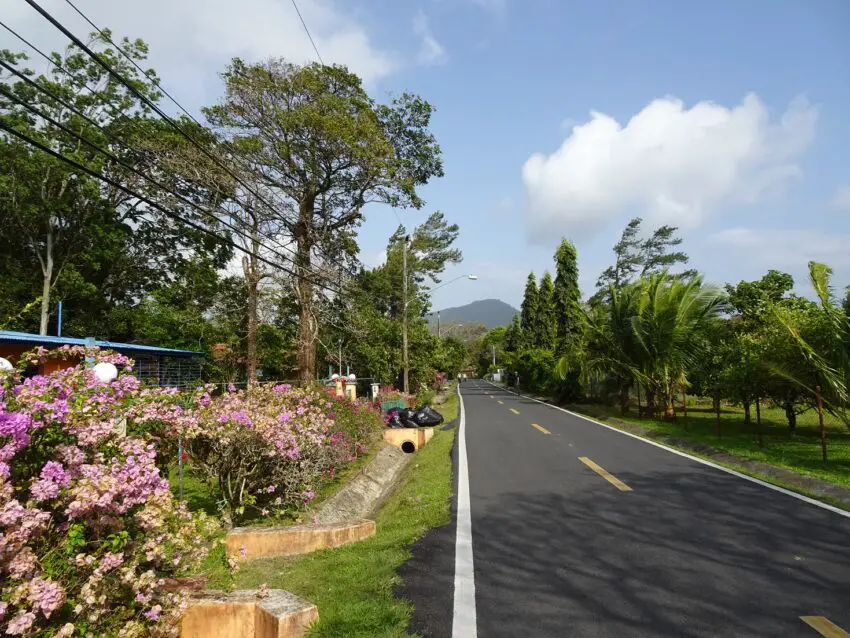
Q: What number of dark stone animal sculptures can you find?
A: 0